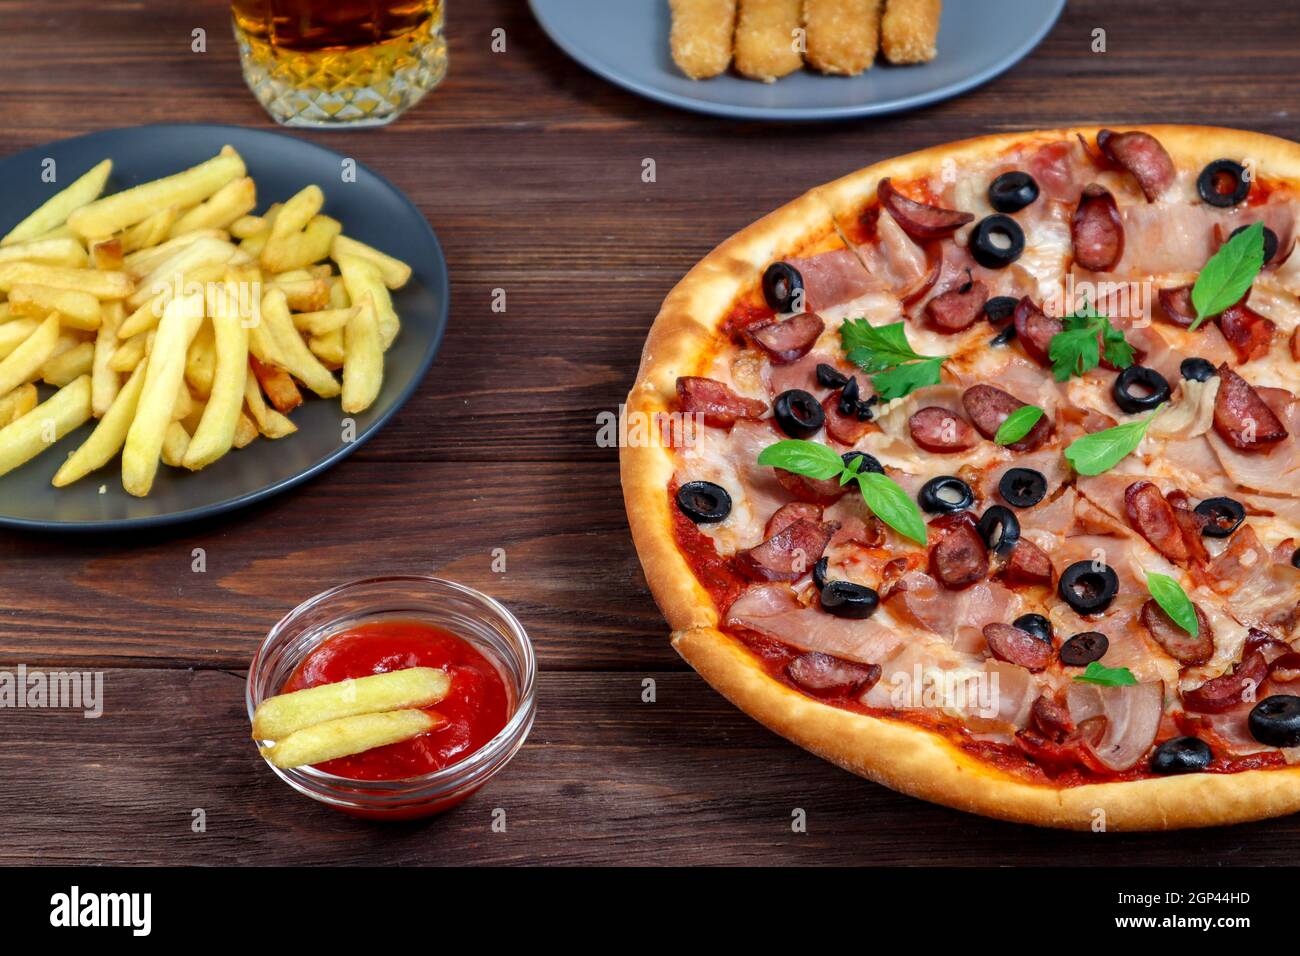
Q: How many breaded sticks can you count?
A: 4